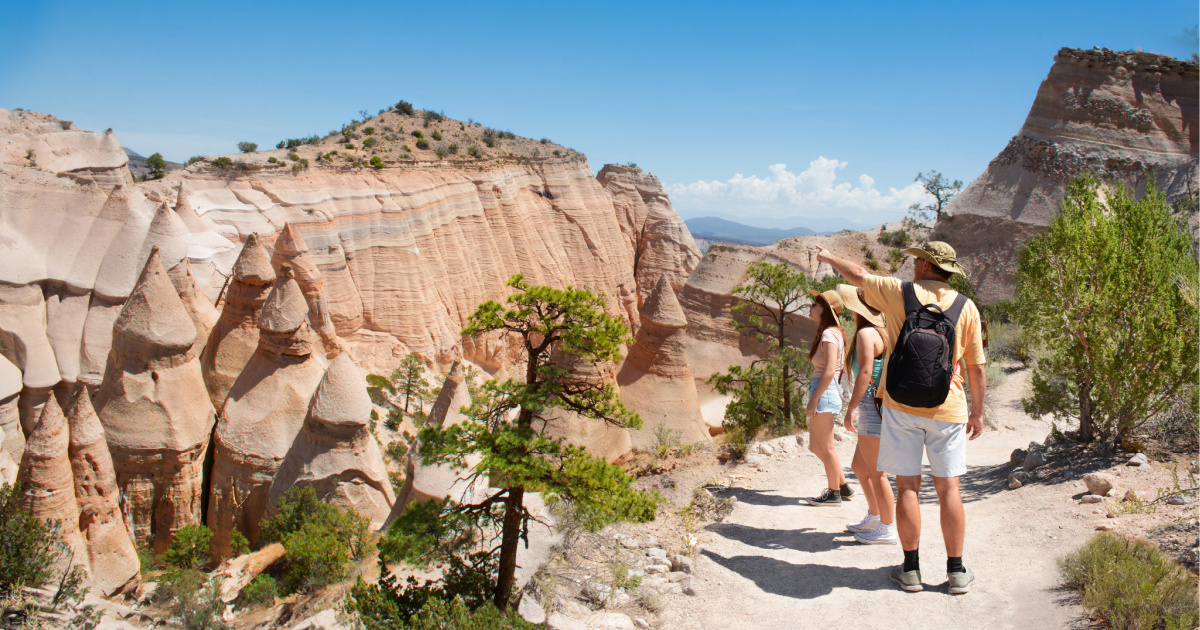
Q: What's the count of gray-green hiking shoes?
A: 2